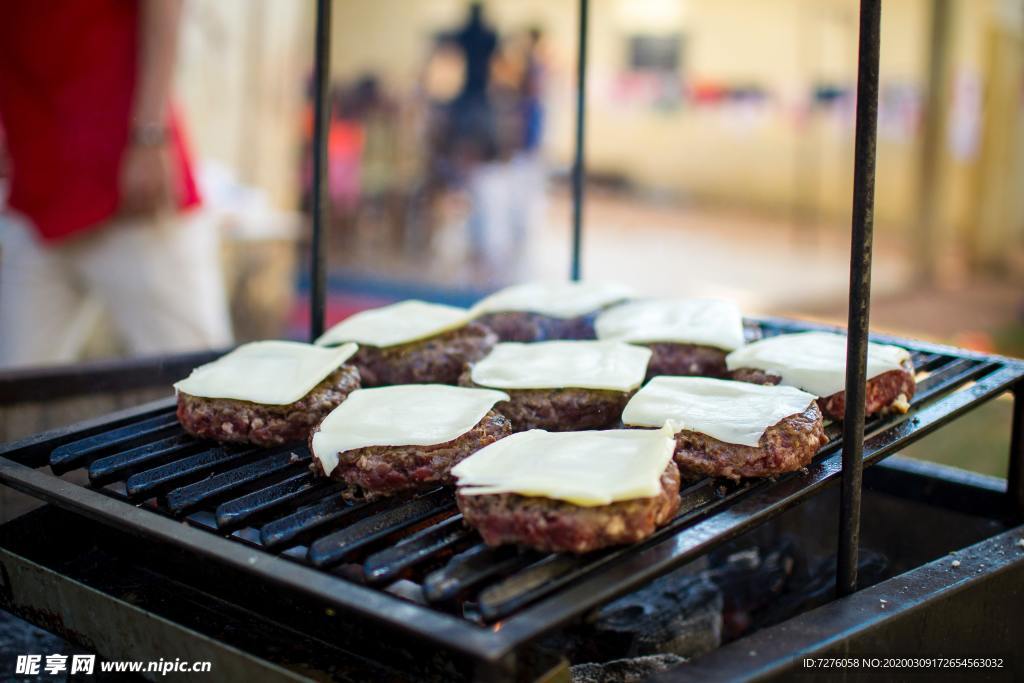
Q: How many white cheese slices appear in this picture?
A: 9